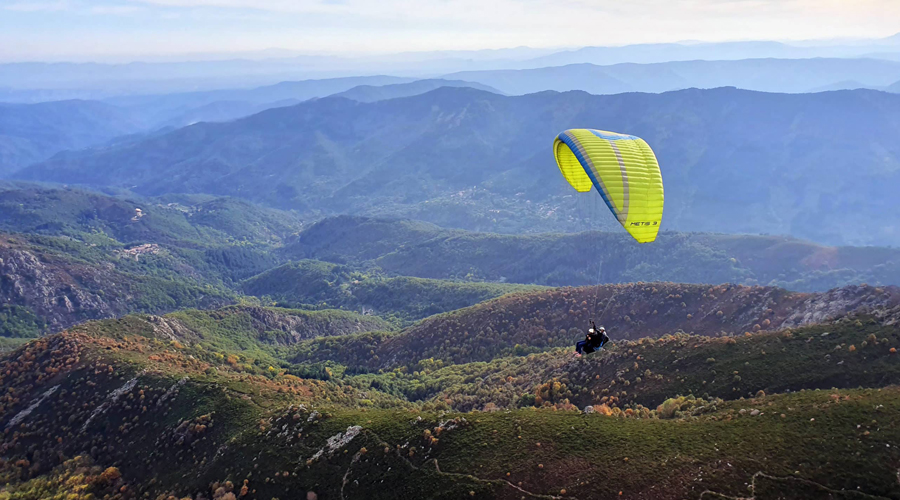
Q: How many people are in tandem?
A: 2